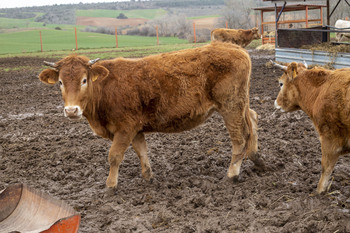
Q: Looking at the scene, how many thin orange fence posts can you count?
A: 6